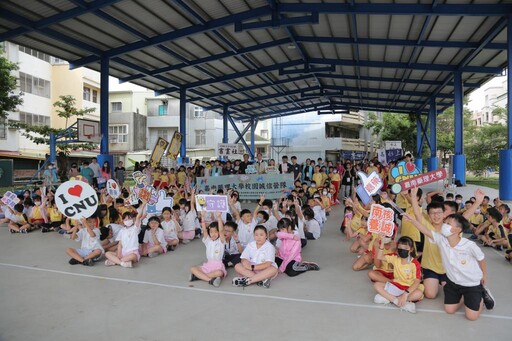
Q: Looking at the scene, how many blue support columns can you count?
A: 8